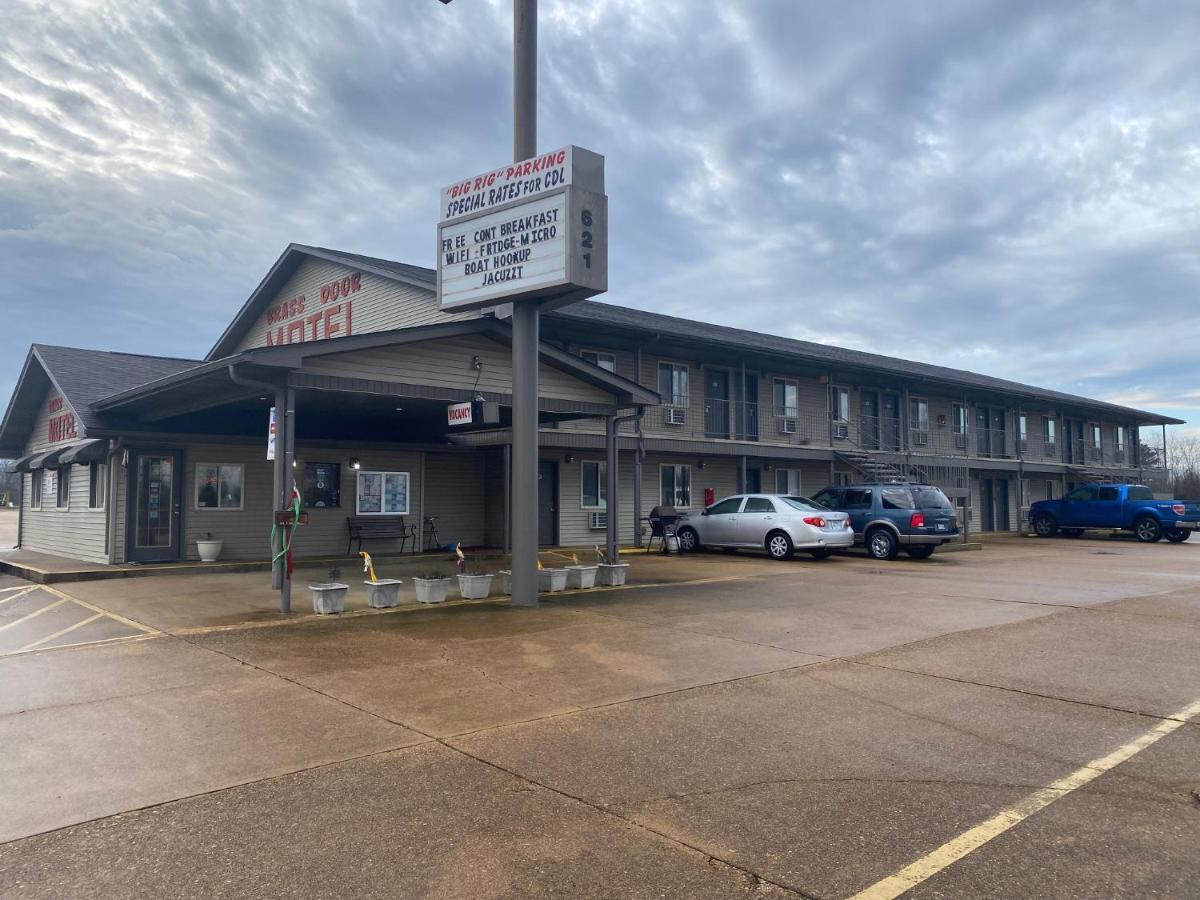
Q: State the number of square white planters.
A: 8